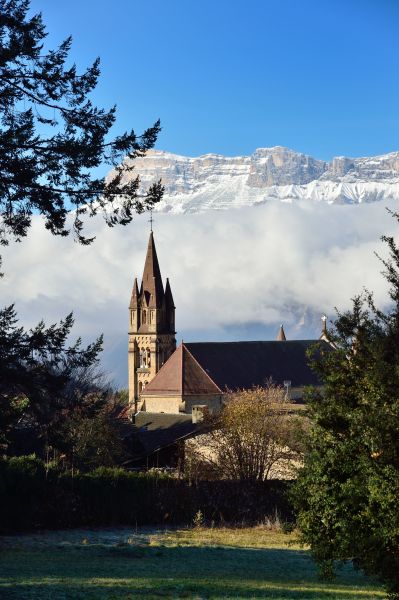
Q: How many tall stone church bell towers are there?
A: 1